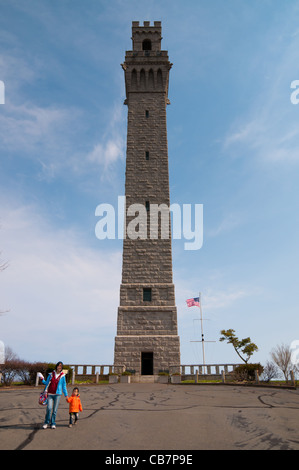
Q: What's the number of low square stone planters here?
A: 4